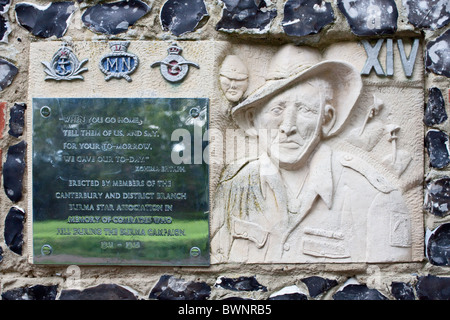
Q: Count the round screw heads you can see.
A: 4